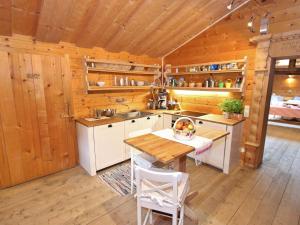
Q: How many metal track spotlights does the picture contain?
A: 2